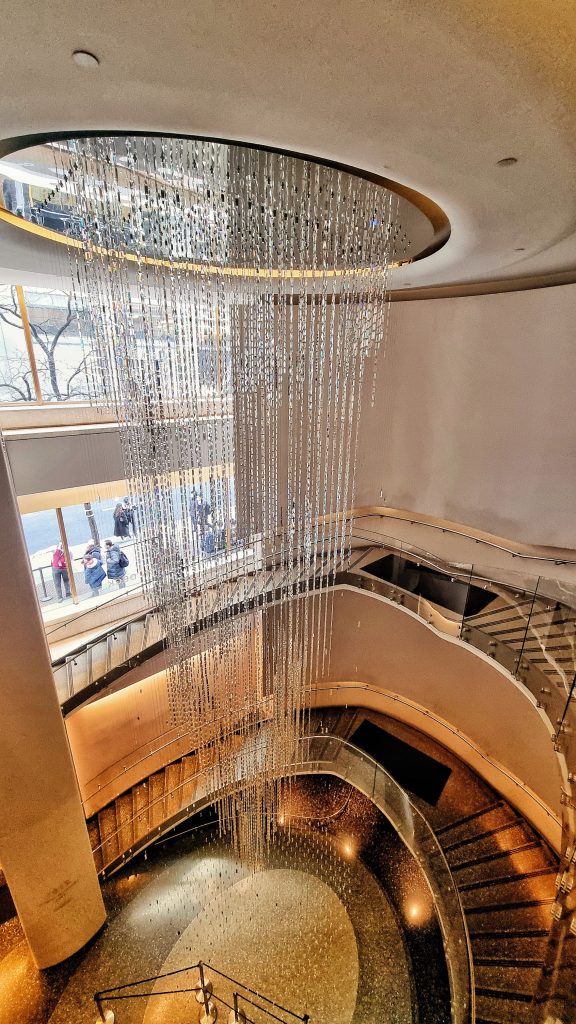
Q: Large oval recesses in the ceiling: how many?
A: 1